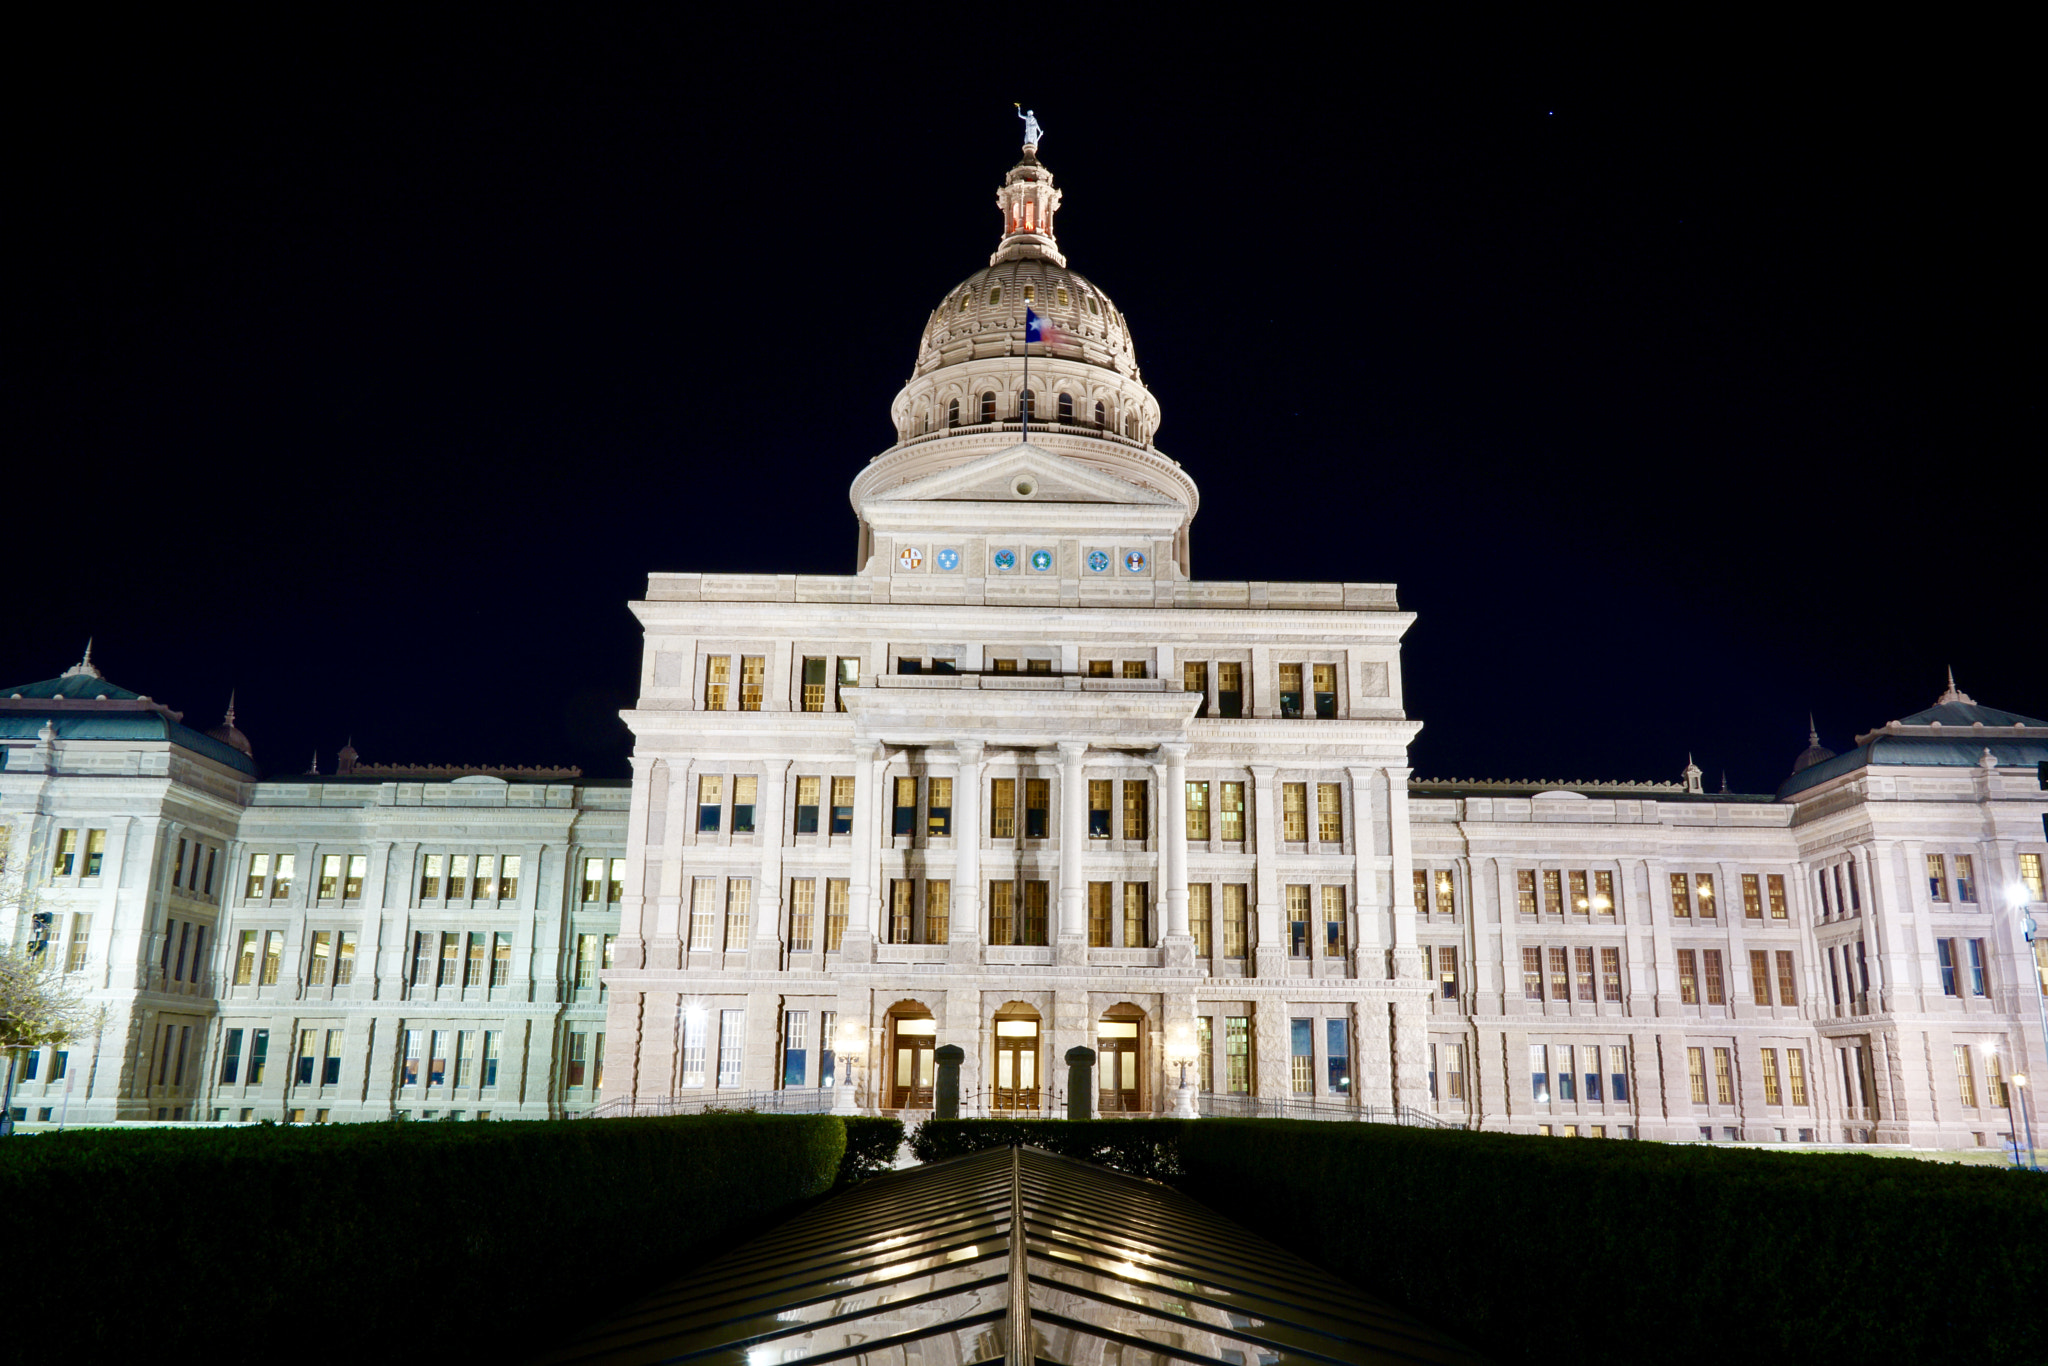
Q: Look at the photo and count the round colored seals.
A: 6